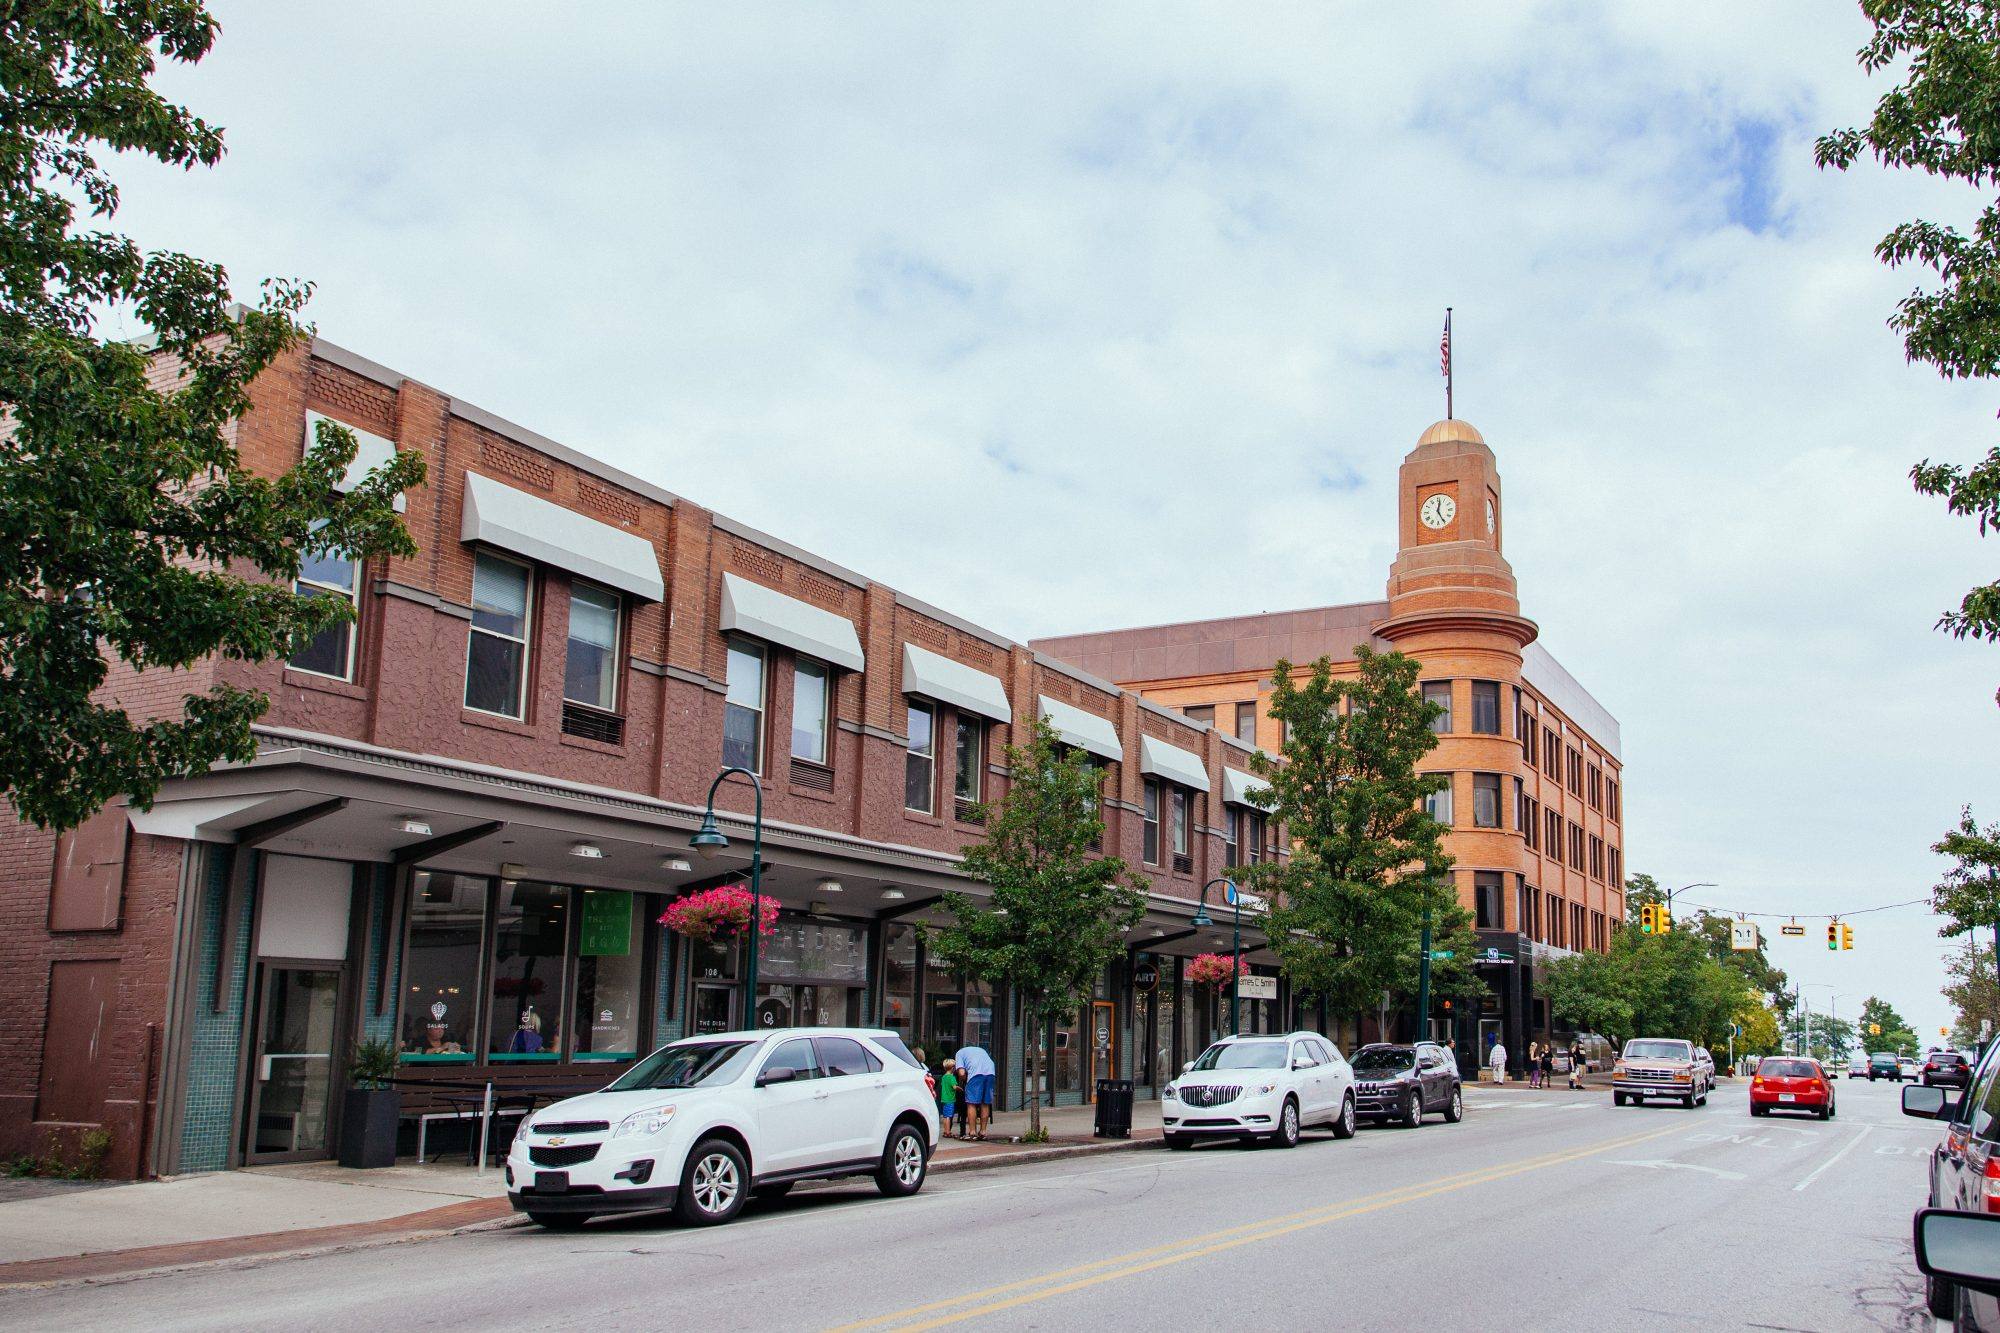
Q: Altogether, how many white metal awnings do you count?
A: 7